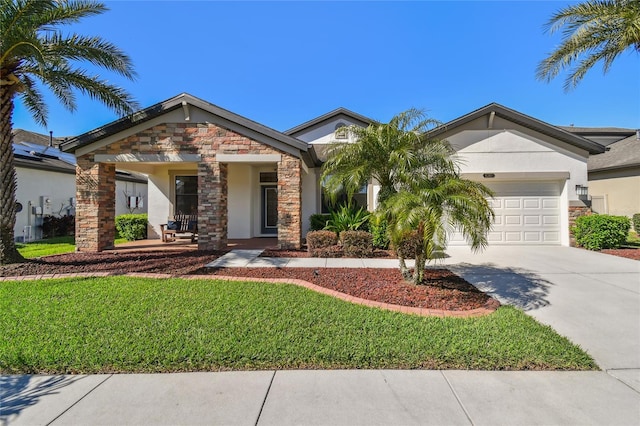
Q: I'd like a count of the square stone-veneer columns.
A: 3